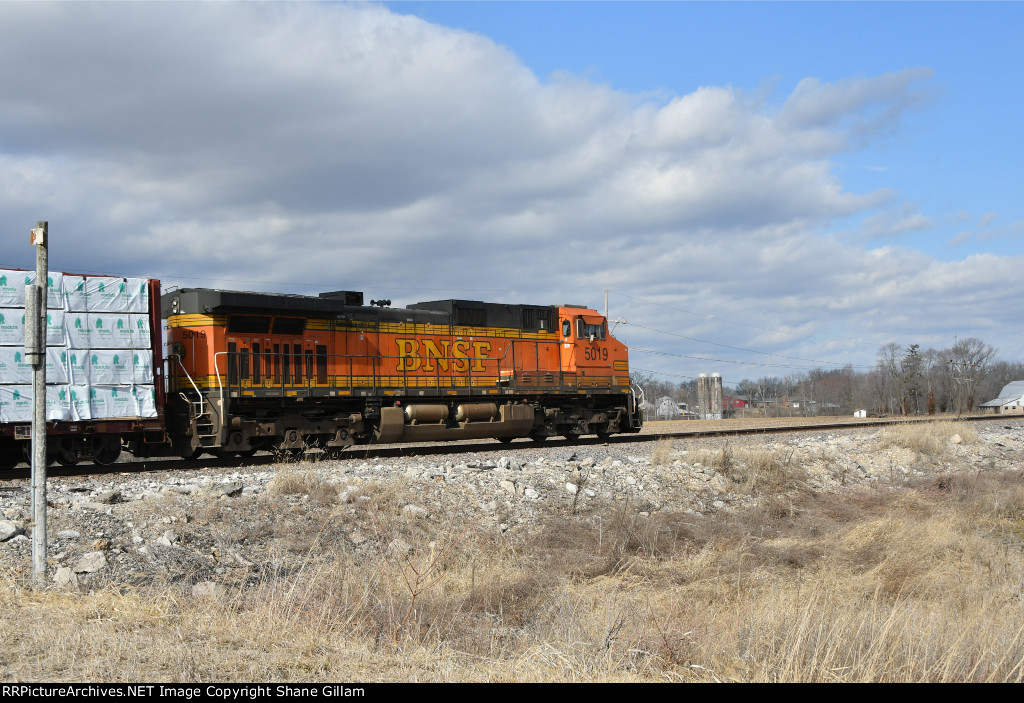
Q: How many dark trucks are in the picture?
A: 0